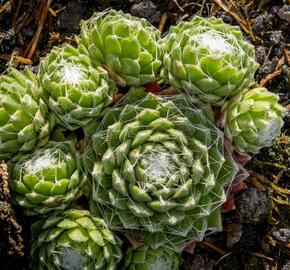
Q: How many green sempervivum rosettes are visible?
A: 9